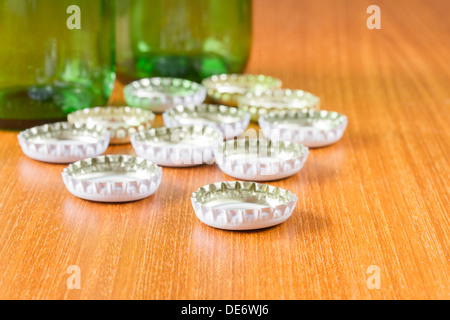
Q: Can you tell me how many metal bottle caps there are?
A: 11